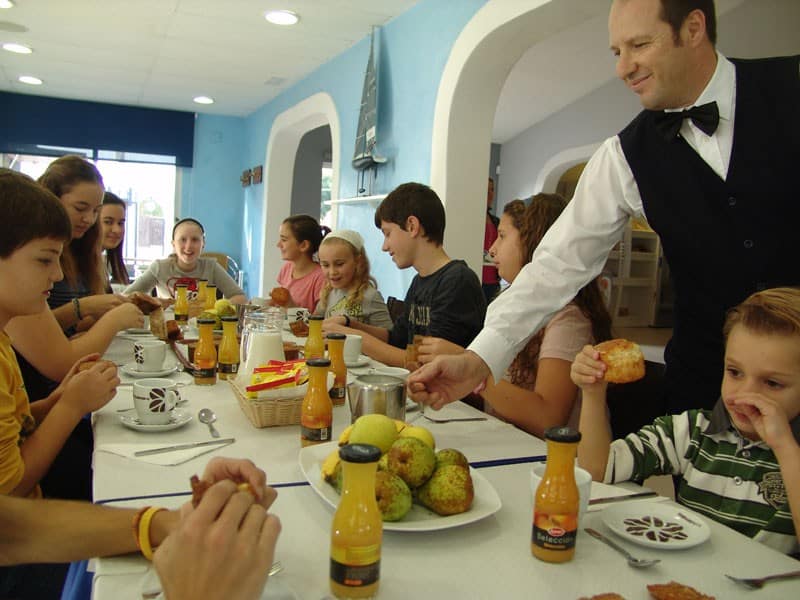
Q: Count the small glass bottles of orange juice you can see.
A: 10